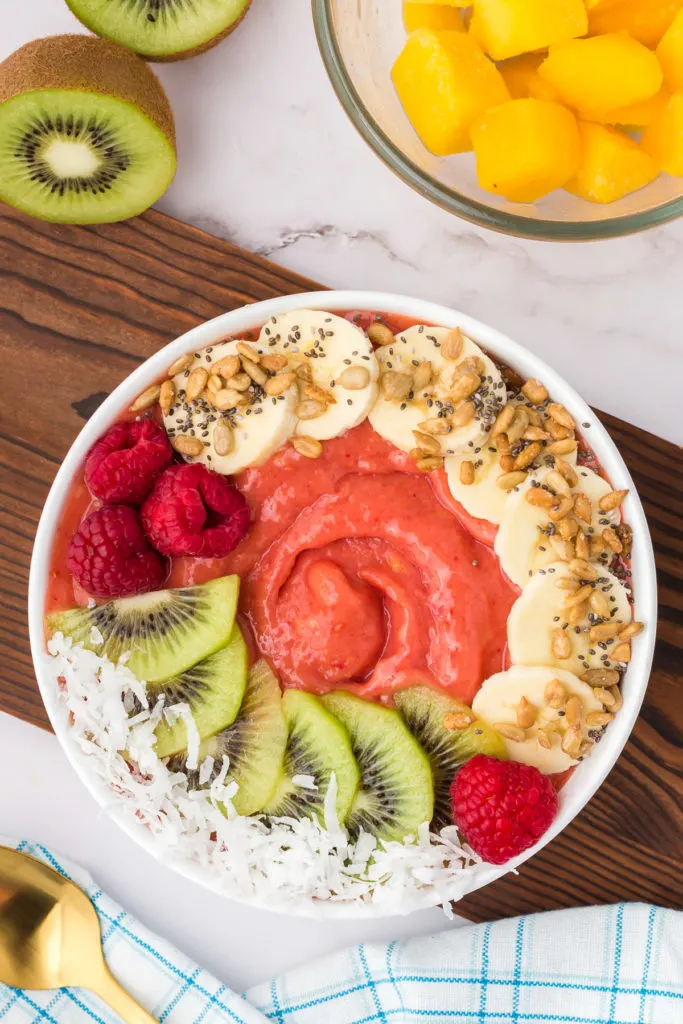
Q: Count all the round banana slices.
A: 7